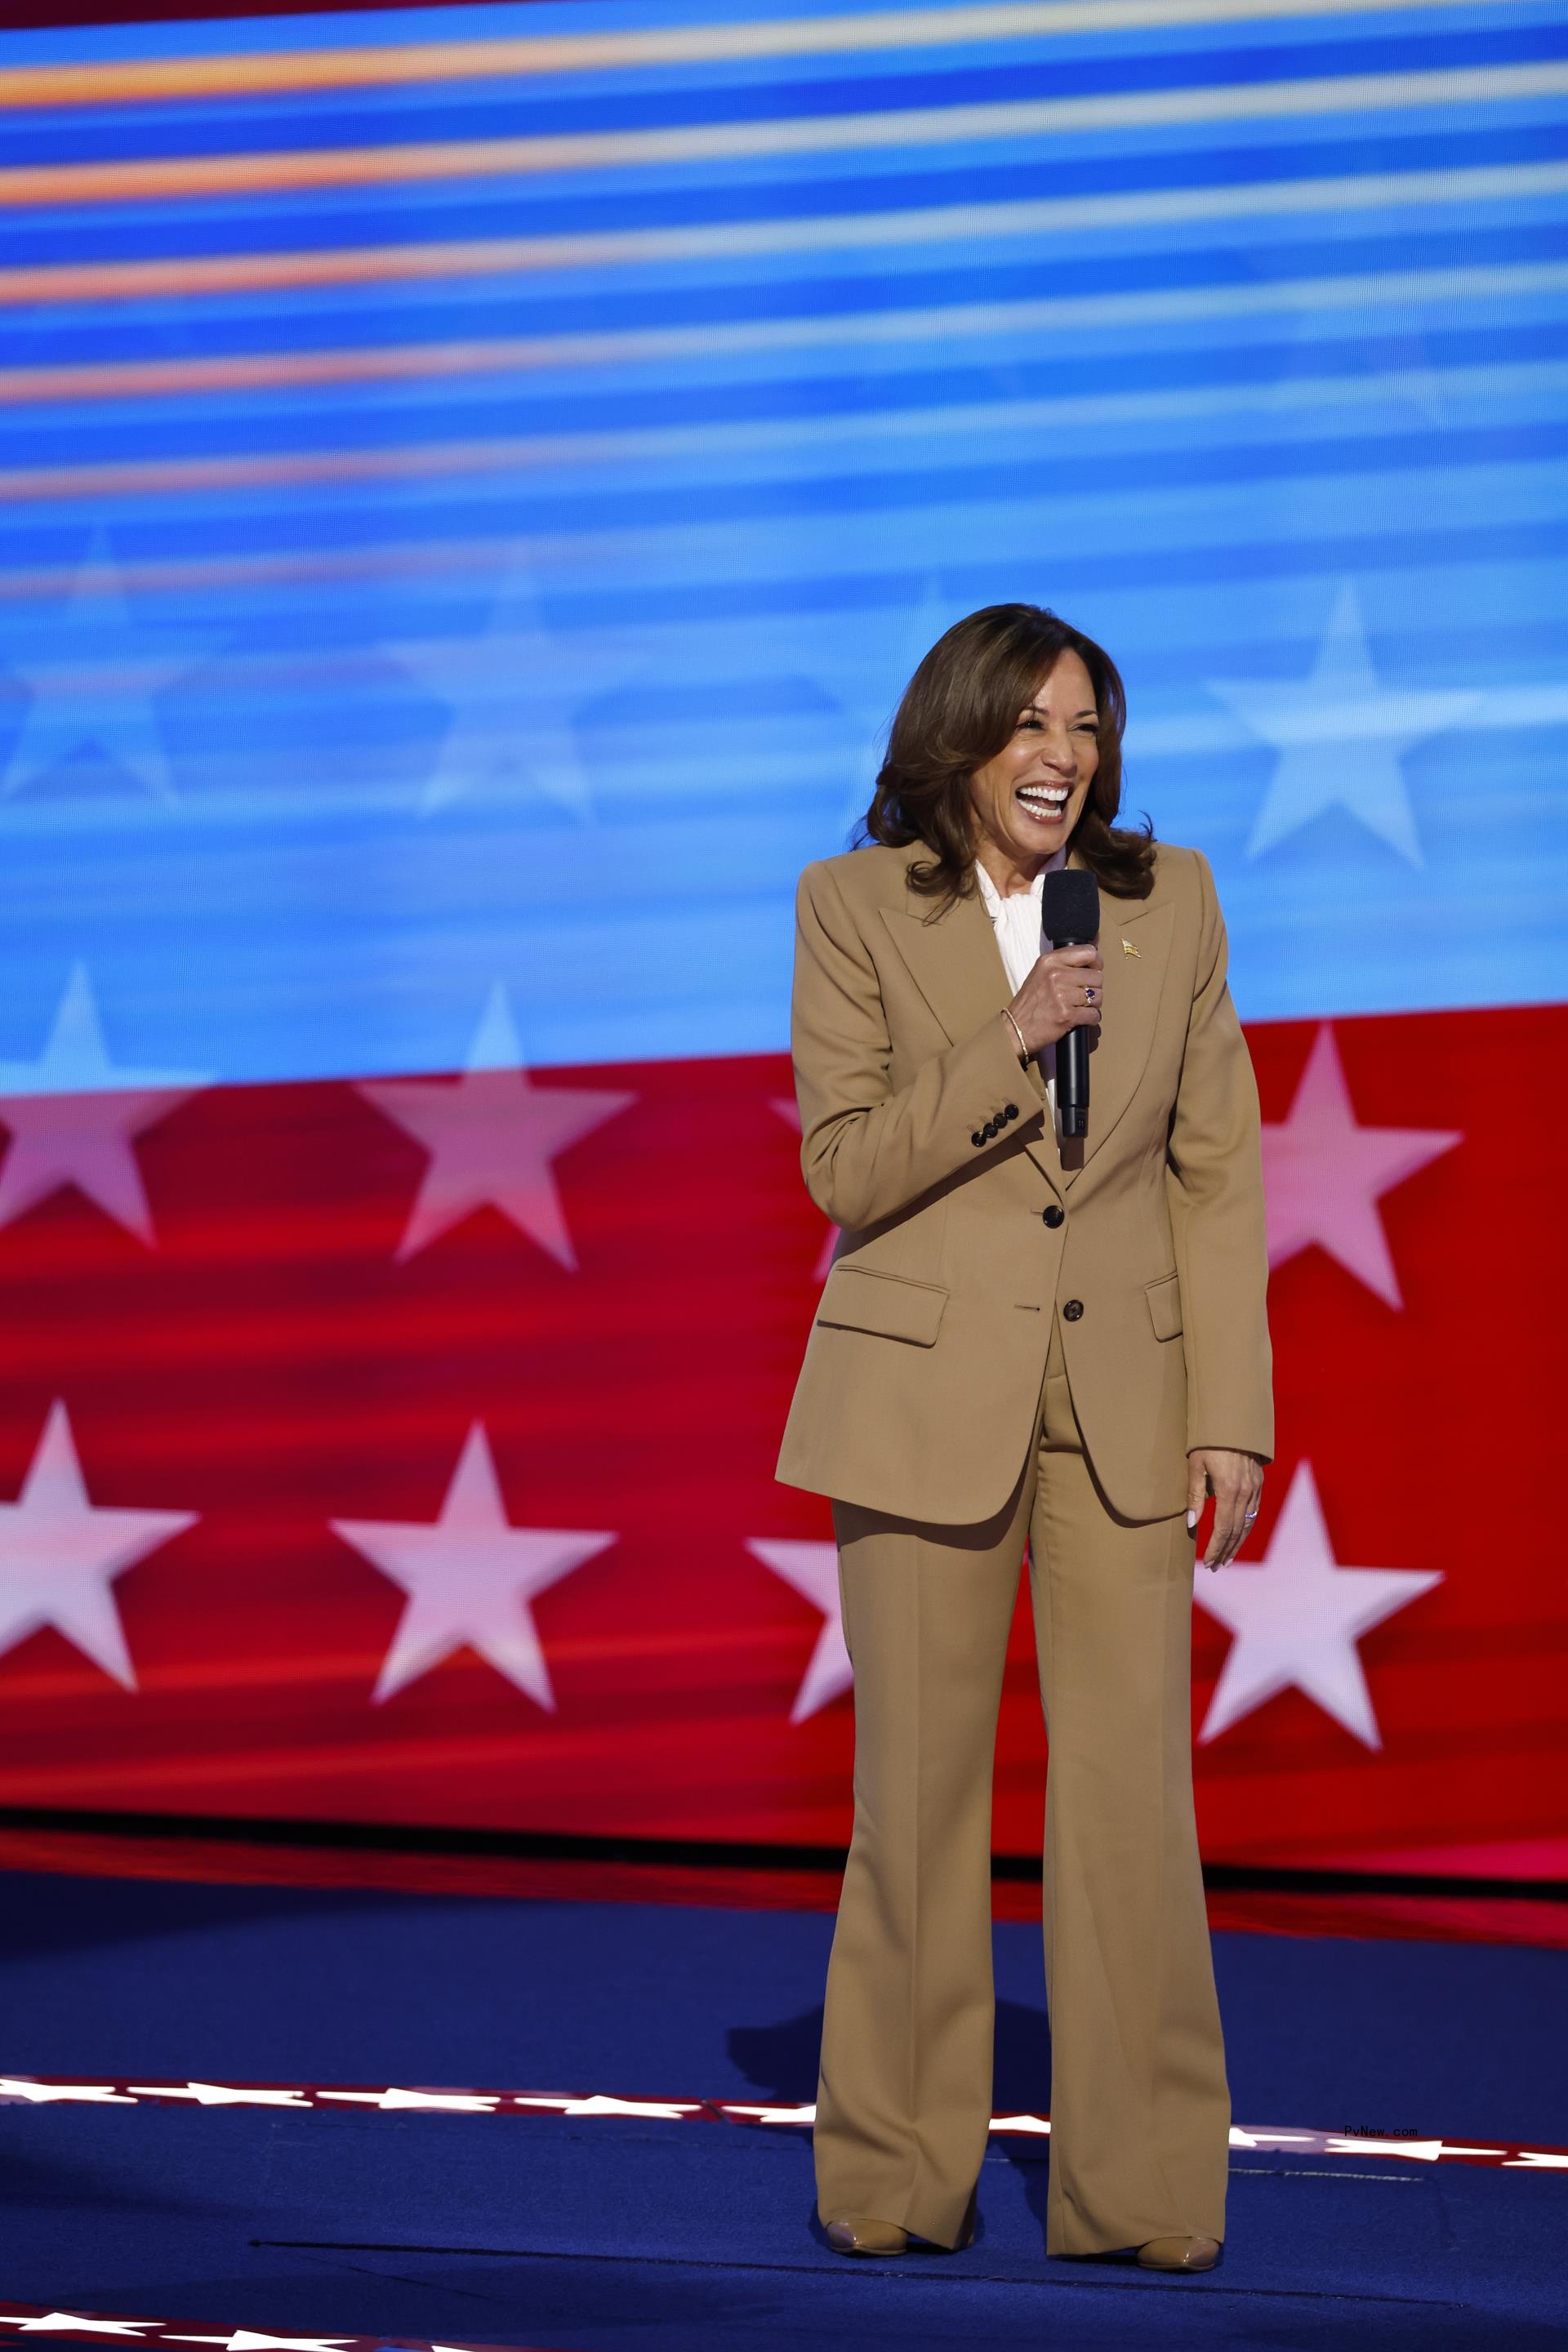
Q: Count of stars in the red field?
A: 8